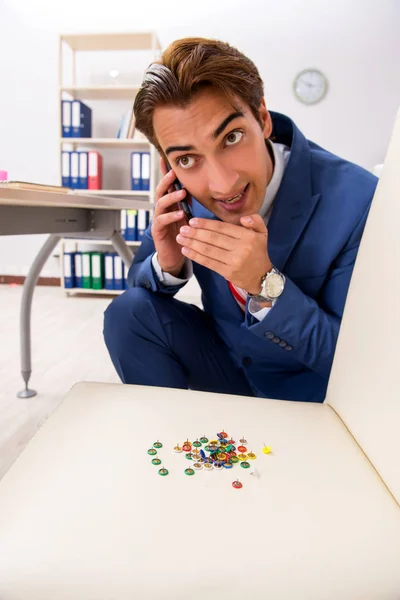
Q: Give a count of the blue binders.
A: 15